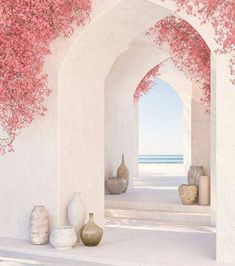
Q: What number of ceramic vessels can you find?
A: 9